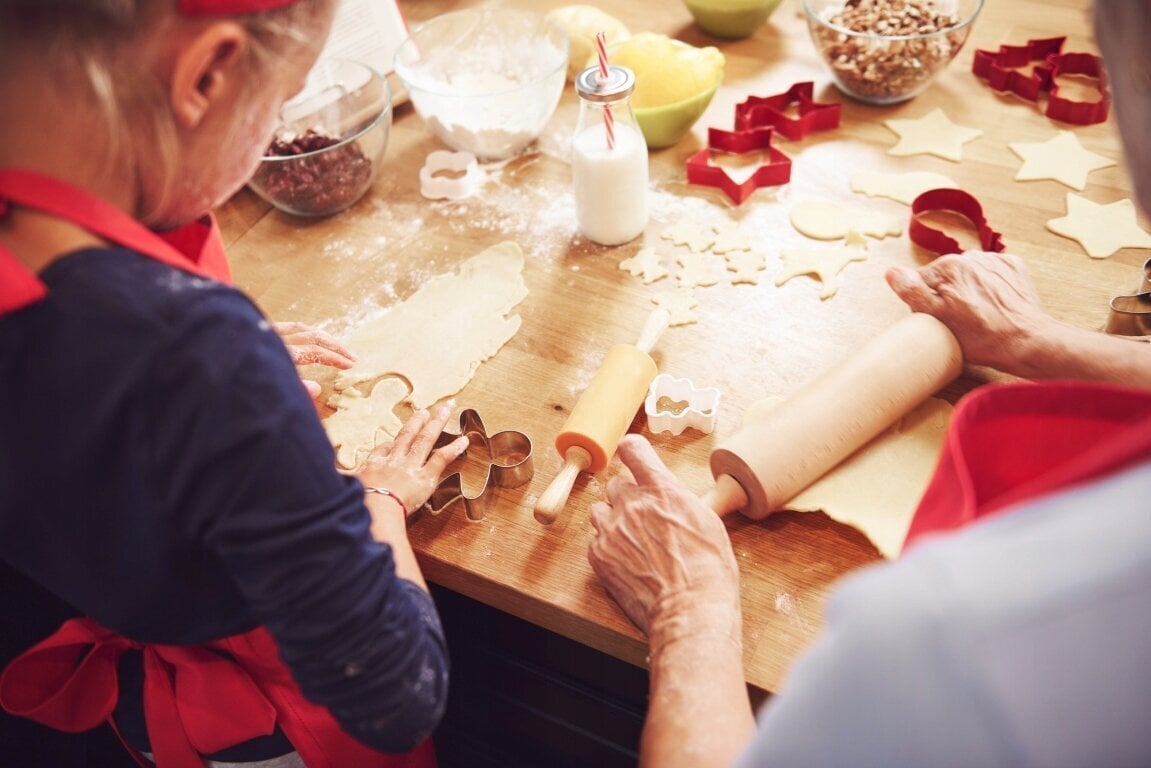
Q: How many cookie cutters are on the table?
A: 9